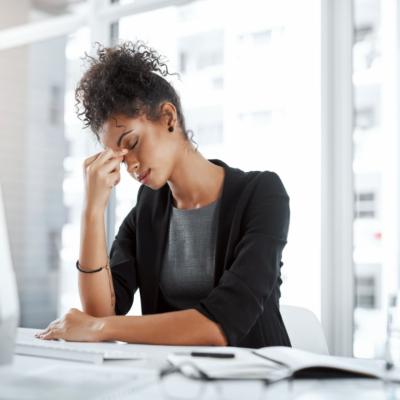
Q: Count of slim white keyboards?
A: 1